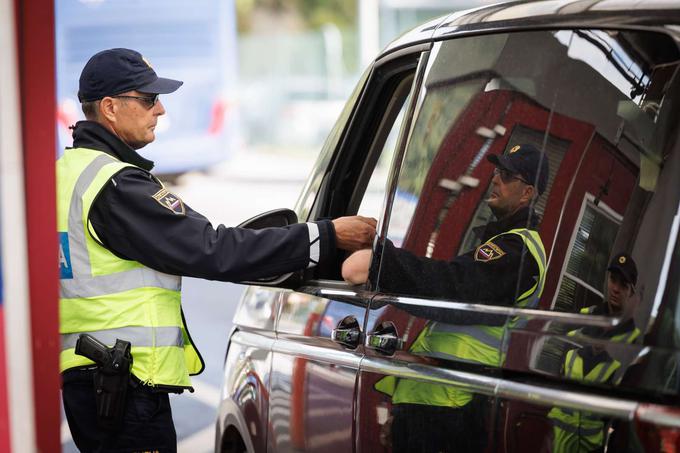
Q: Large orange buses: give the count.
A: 0